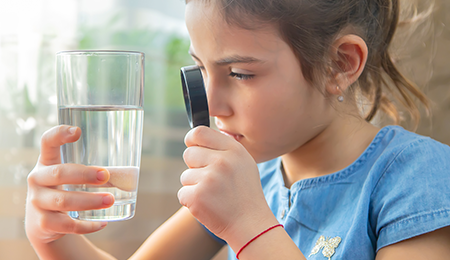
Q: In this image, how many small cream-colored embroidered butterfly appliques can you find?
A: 1